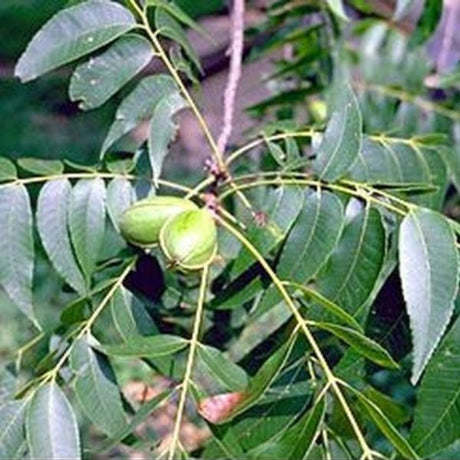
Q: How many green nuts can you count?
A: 2